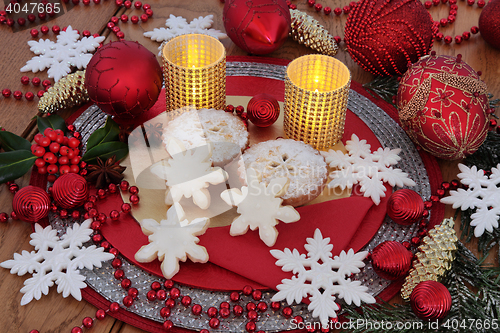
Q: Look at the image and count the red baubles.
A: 11